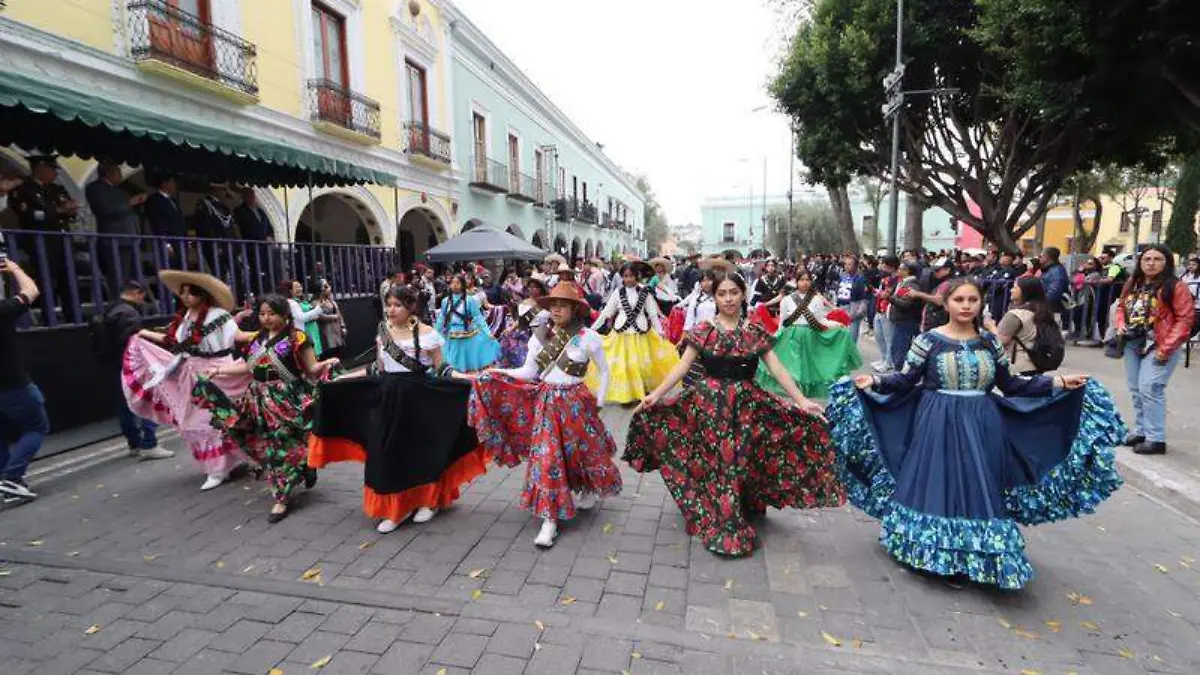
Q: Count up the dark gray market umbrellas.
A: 1